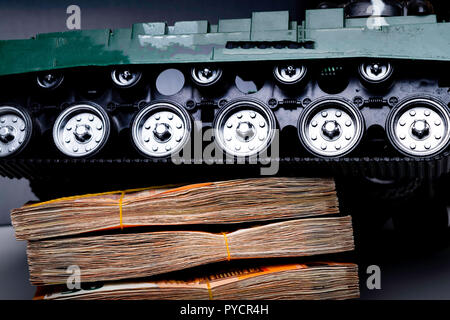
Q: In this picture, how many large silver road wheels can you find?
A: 6